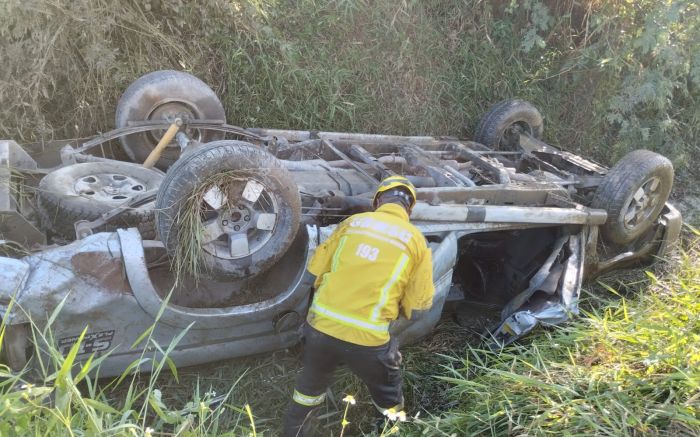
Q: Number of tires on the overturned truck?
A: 5